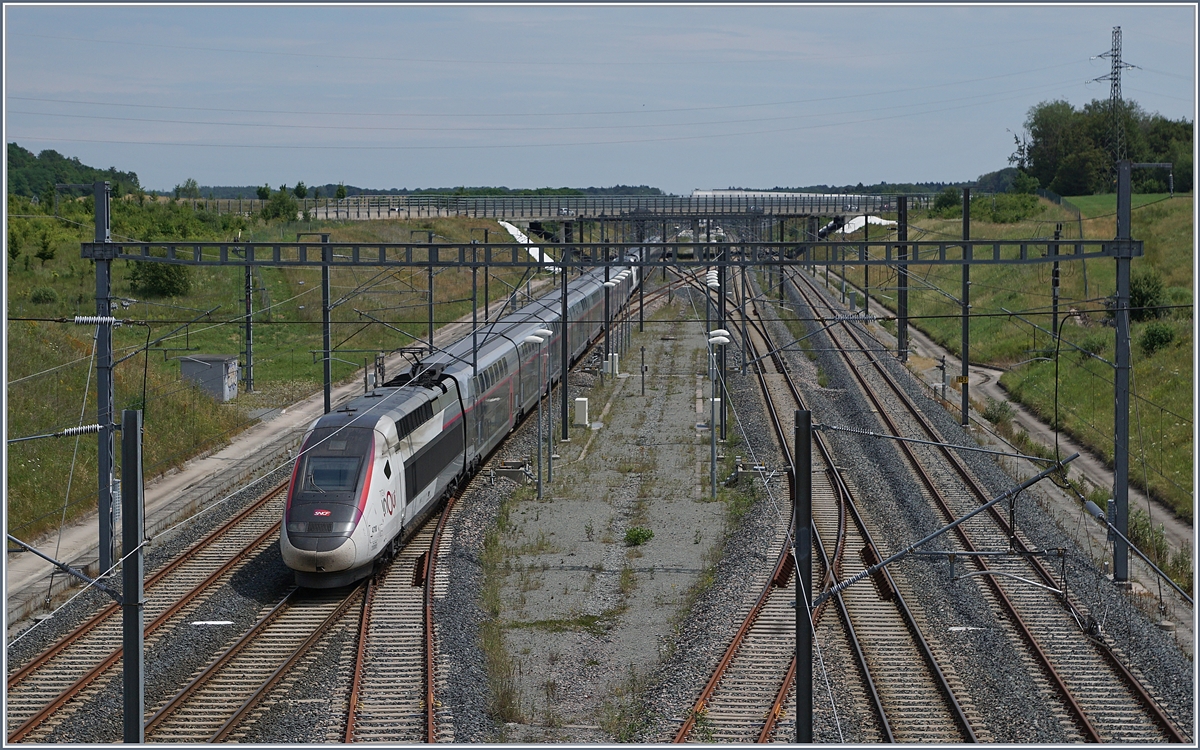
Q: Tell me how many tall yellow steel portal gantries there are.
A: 0